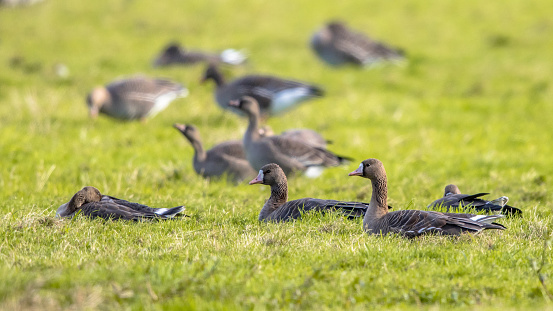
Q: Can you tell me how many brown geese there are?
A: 11